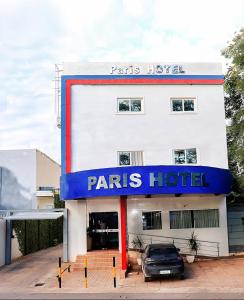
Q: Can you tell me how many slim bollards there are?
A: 3